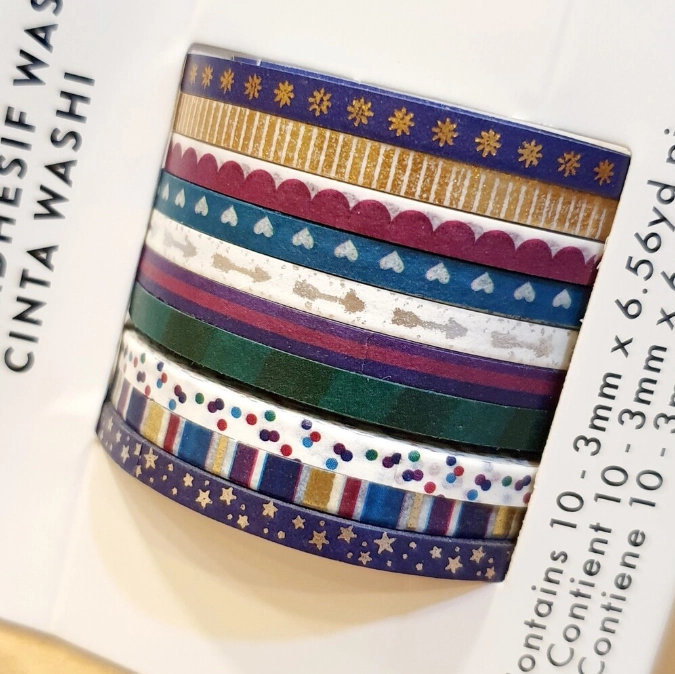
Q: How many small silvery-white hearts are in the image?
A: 12